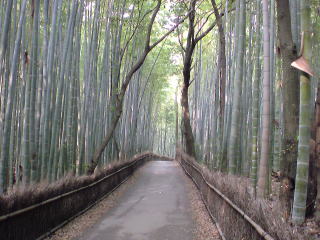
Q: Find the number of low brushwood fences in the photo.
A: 2